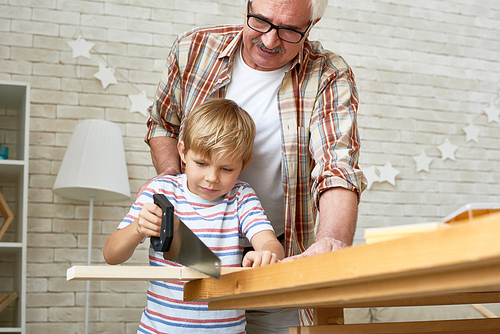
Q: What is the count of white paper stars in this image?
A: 9